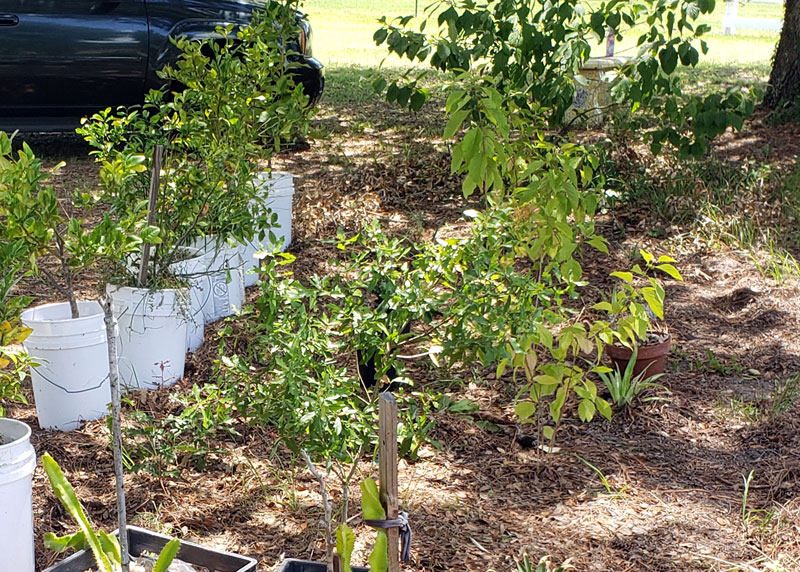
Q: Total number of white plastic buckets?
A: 7